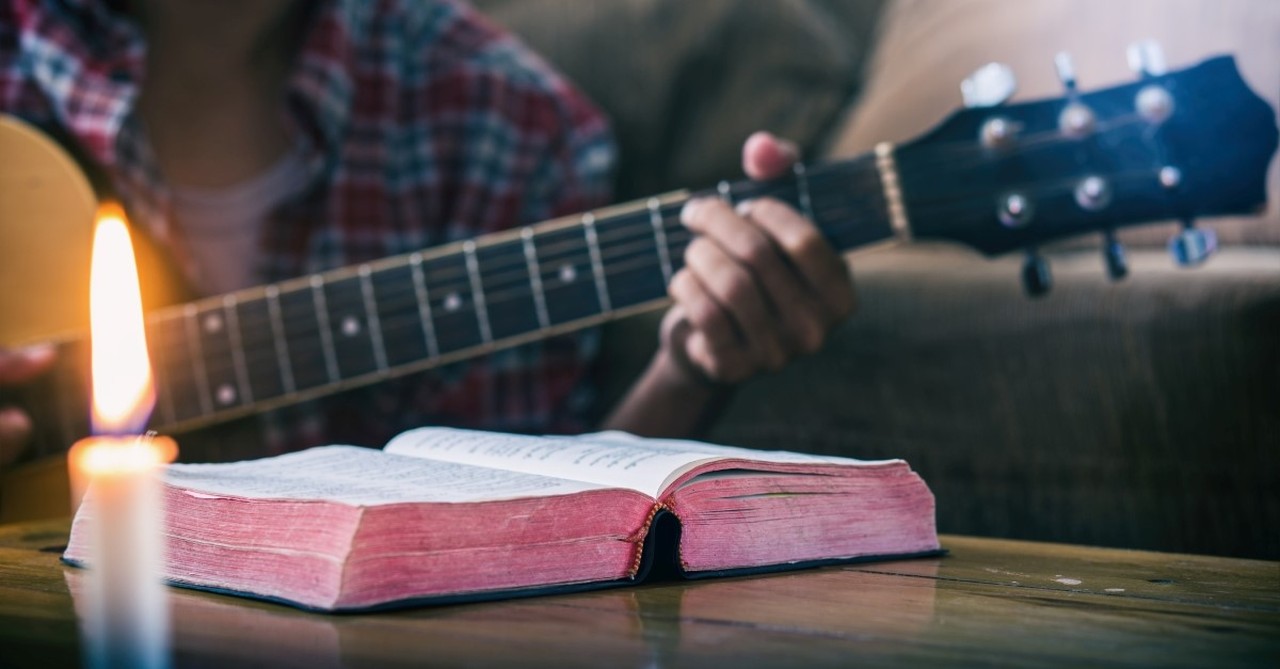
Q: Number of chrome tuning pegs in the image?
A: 6